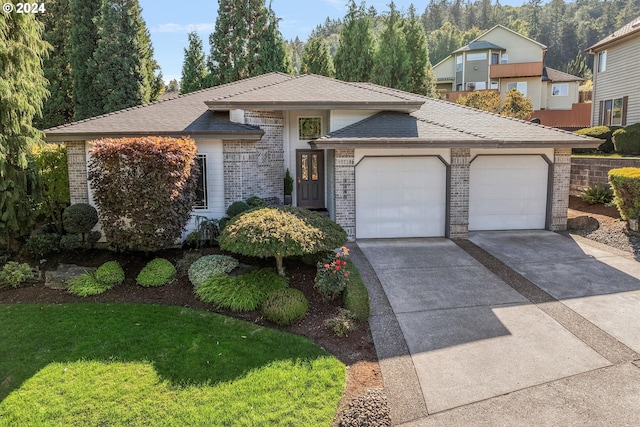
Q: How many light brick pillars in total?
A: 4